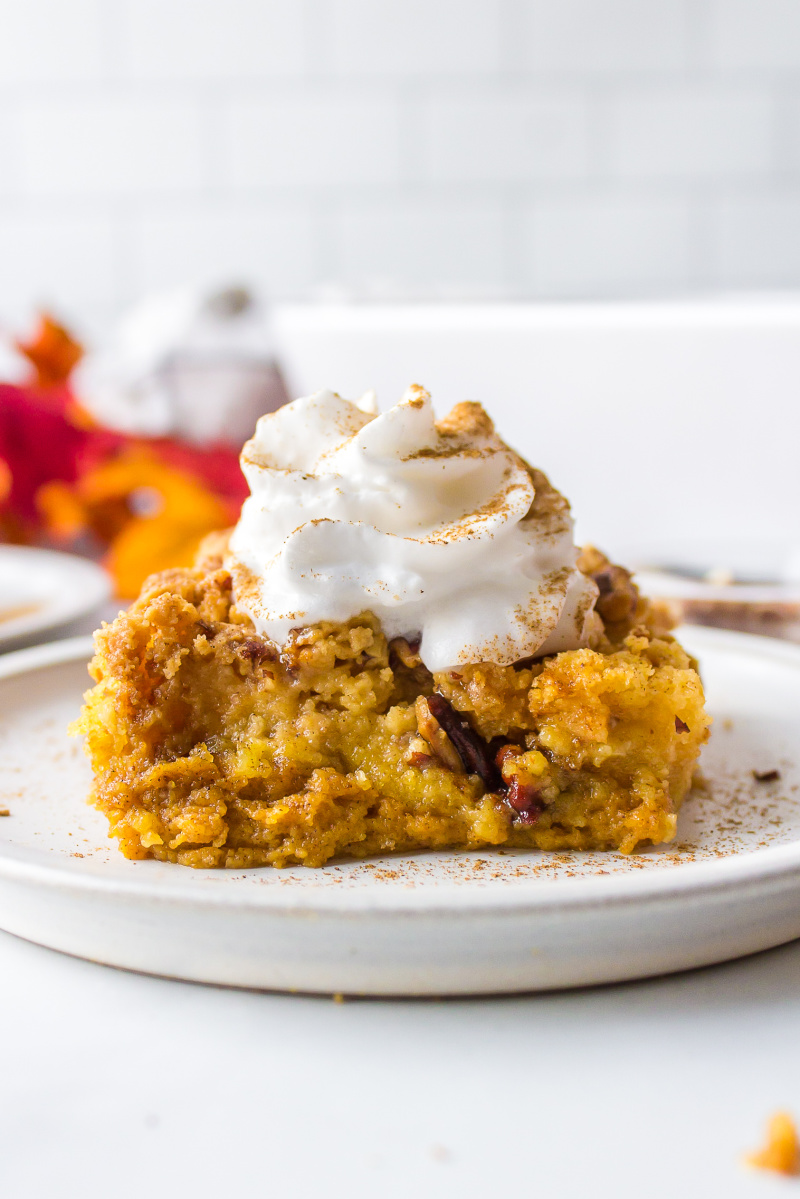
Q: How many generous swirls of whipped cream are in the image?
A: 1